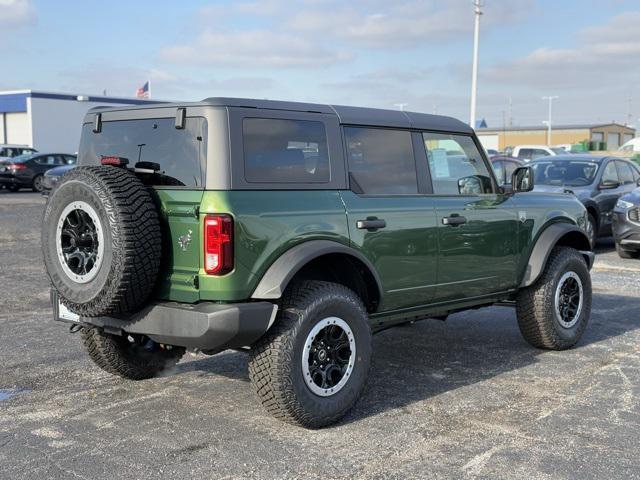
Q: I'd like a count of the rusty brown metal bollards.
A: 0